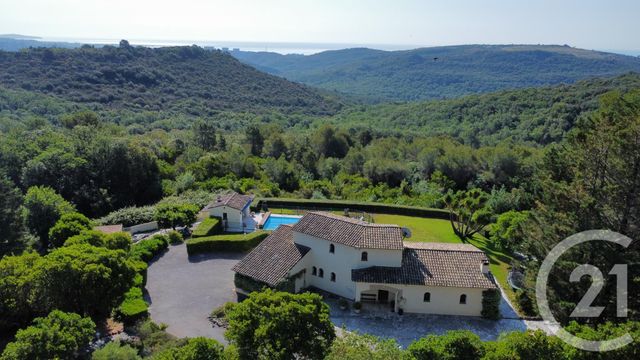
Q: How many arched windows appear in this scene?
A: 7